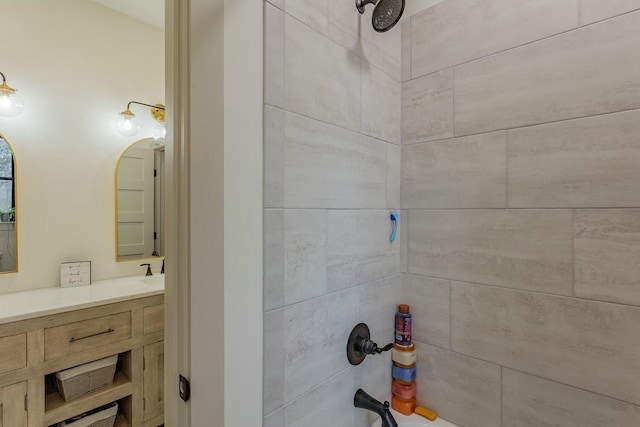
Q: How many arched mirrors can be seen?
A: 2